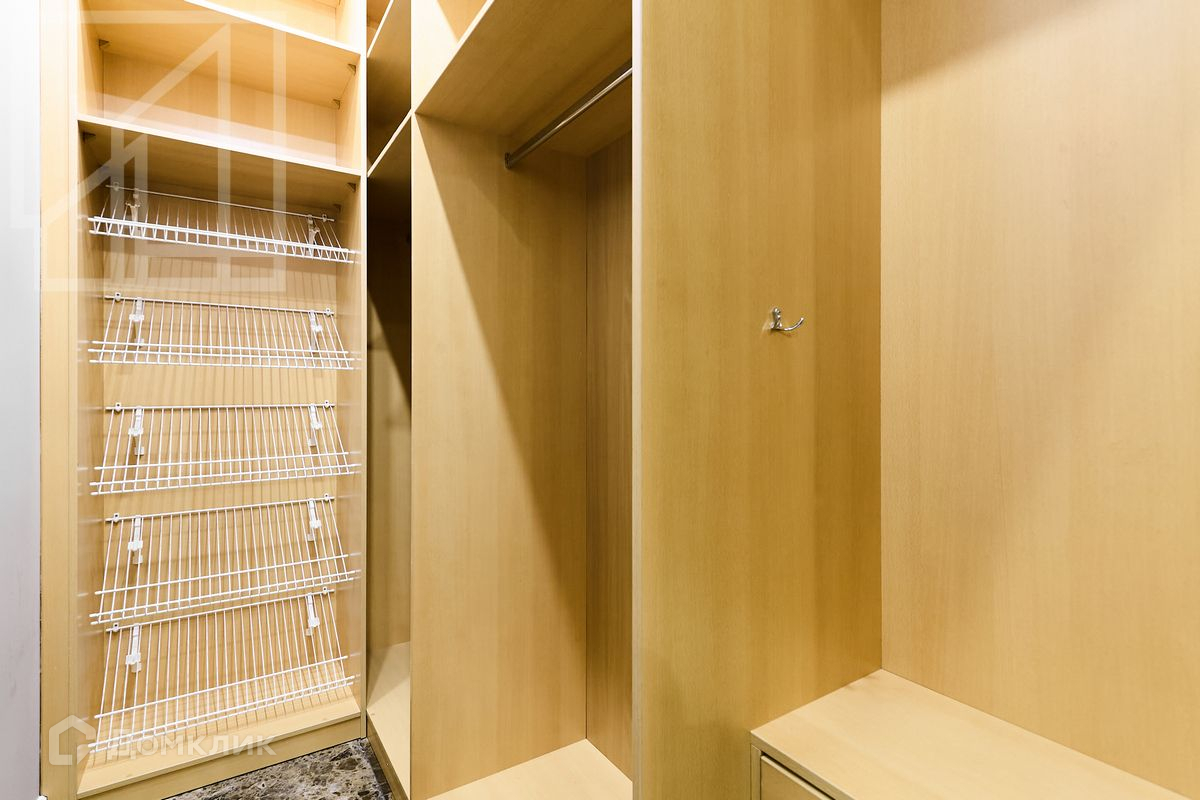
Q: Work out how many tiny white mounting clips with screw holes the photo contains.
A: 10